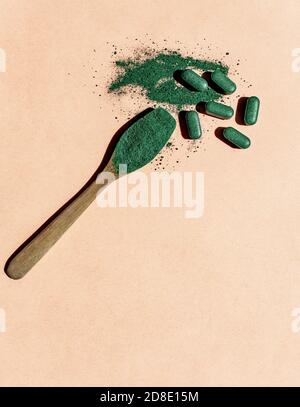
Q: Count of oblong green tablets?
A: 6